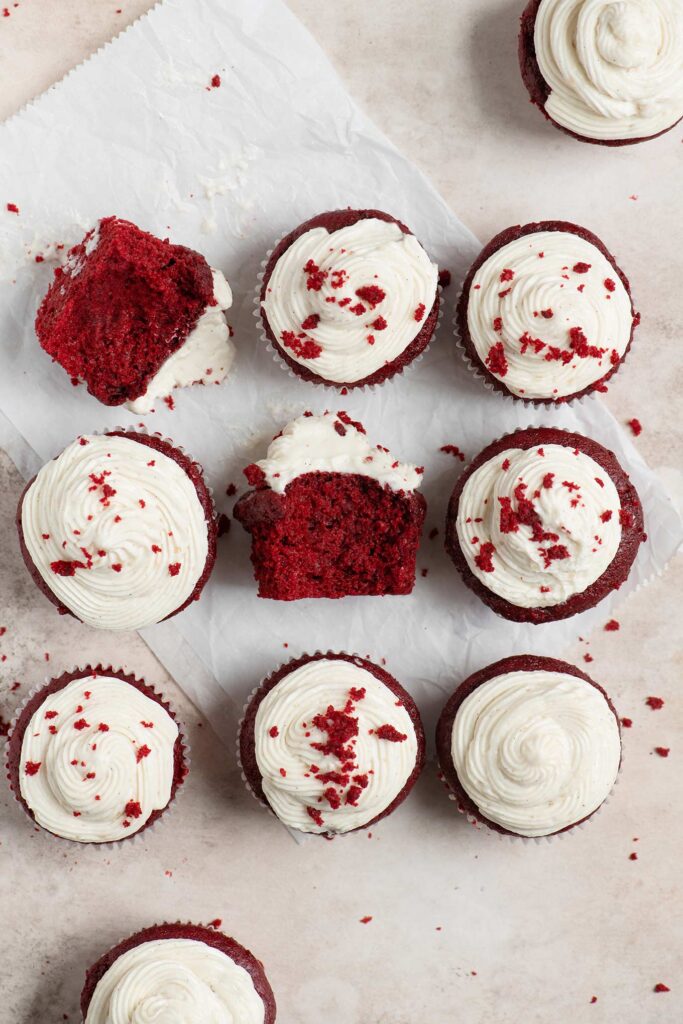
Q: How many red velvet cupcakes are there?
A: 11